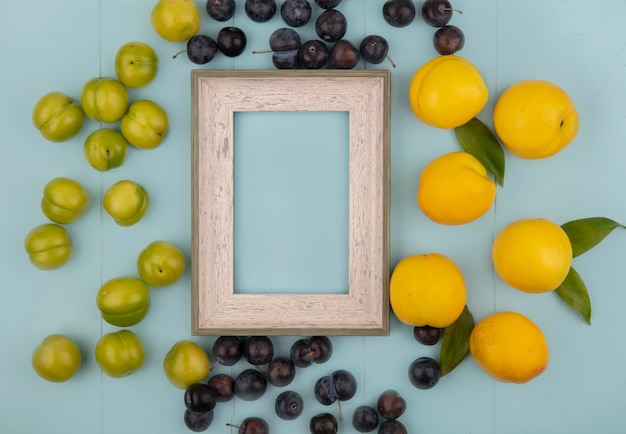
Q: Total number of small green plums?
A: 14